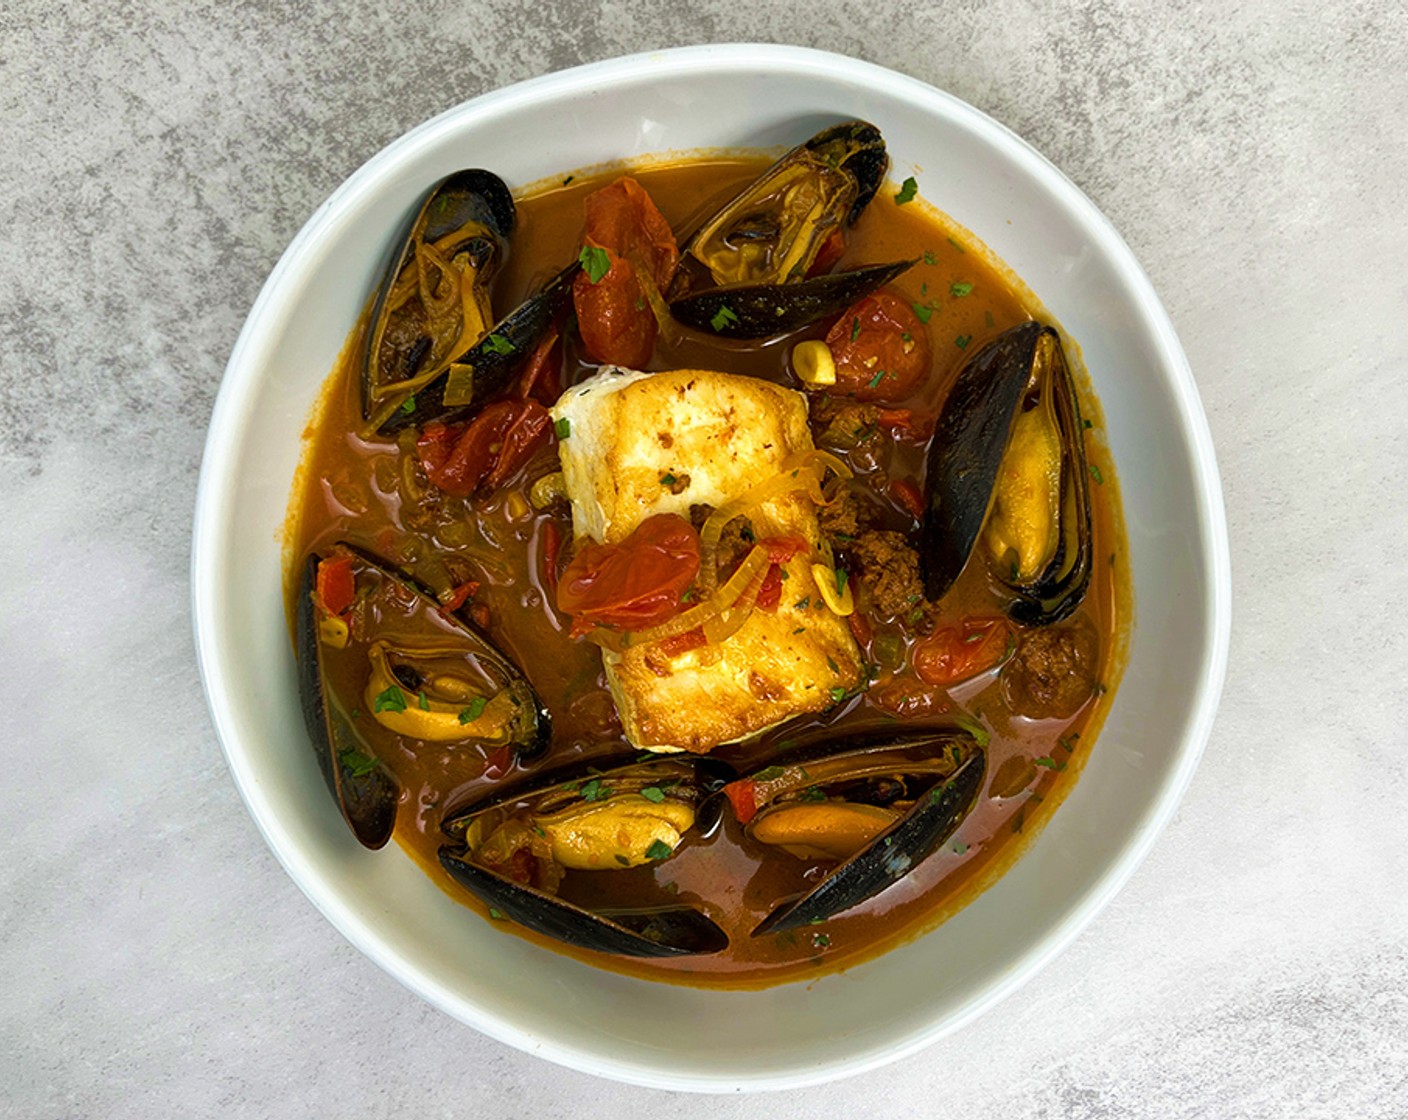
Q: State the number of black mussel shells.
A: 6